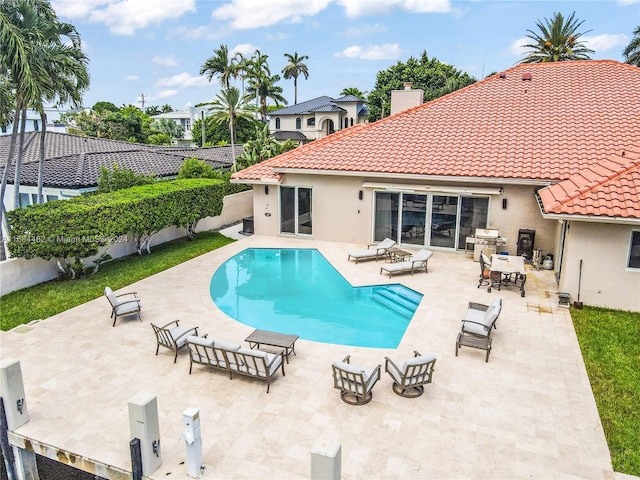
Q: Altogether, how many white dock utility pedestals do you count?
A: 1